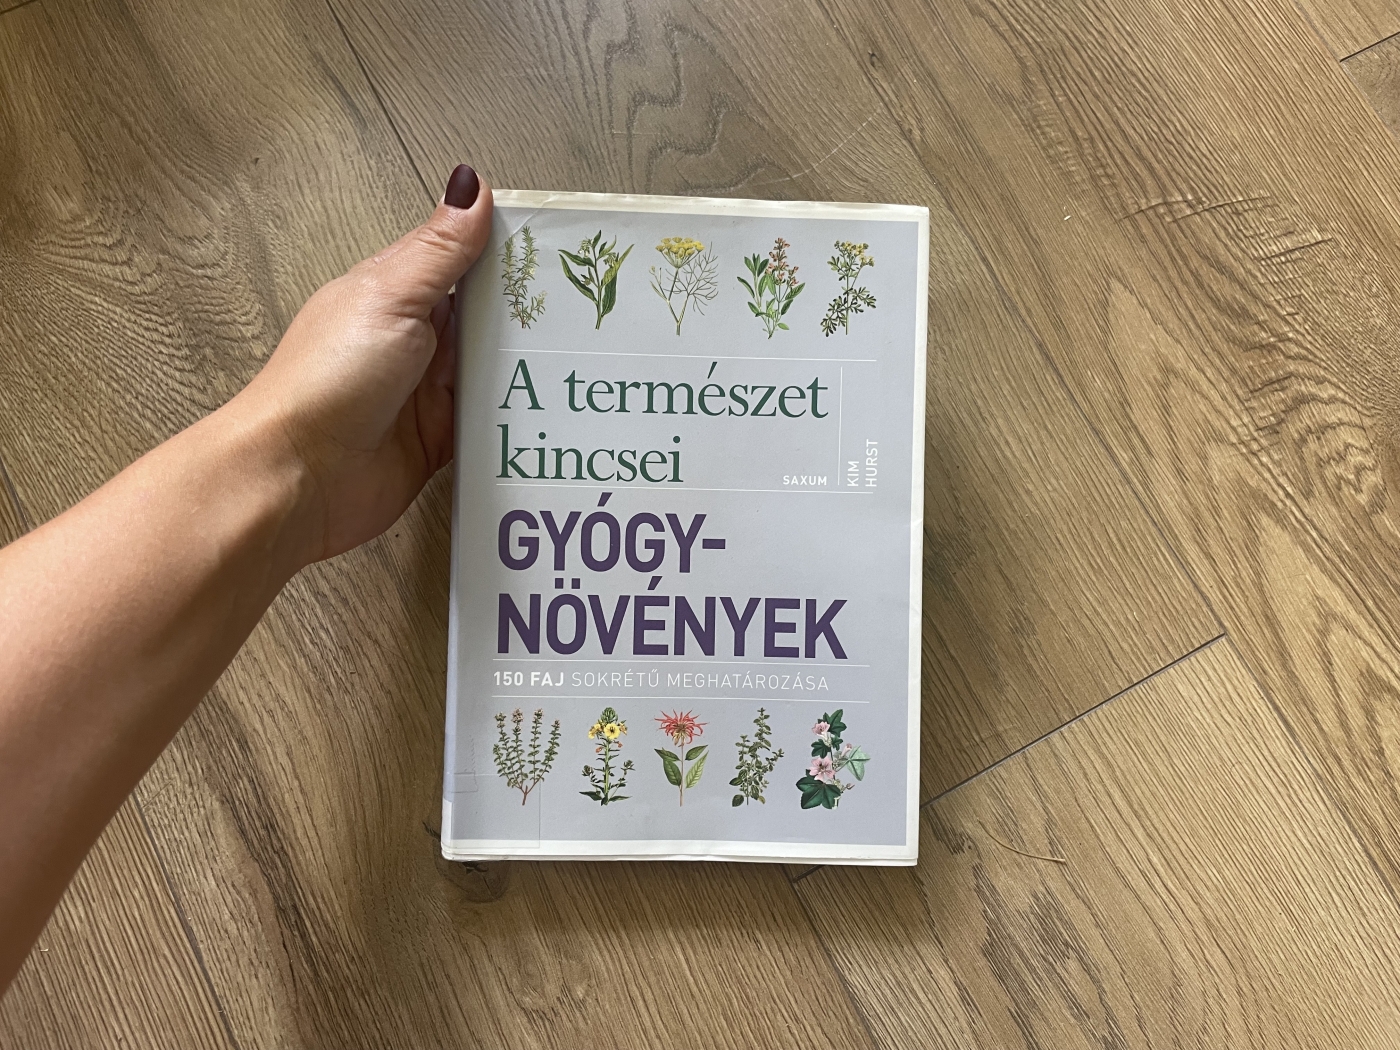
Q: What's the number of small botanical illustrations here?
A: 10